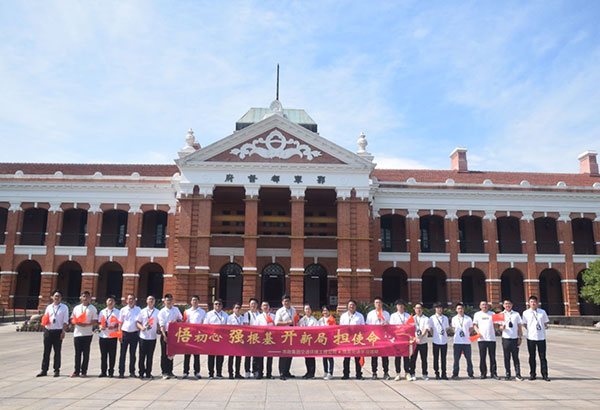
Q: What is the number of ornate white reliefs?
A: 1